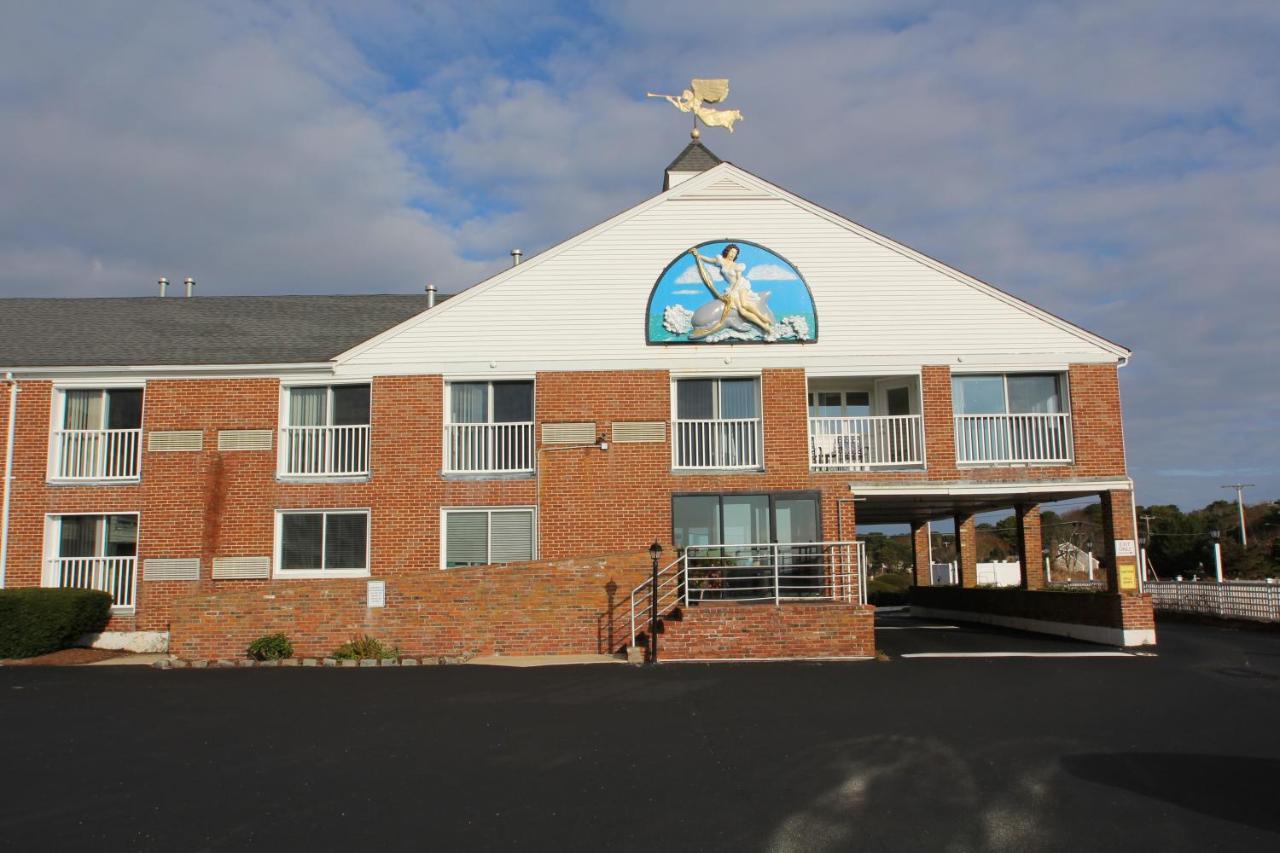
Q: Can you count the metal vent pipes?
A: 4